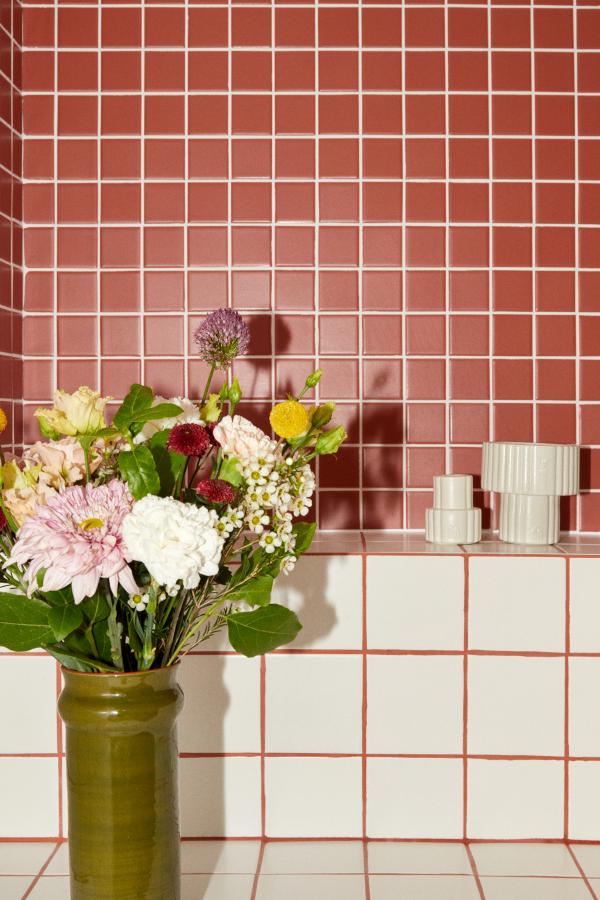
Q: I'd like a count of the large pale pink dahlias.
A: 1